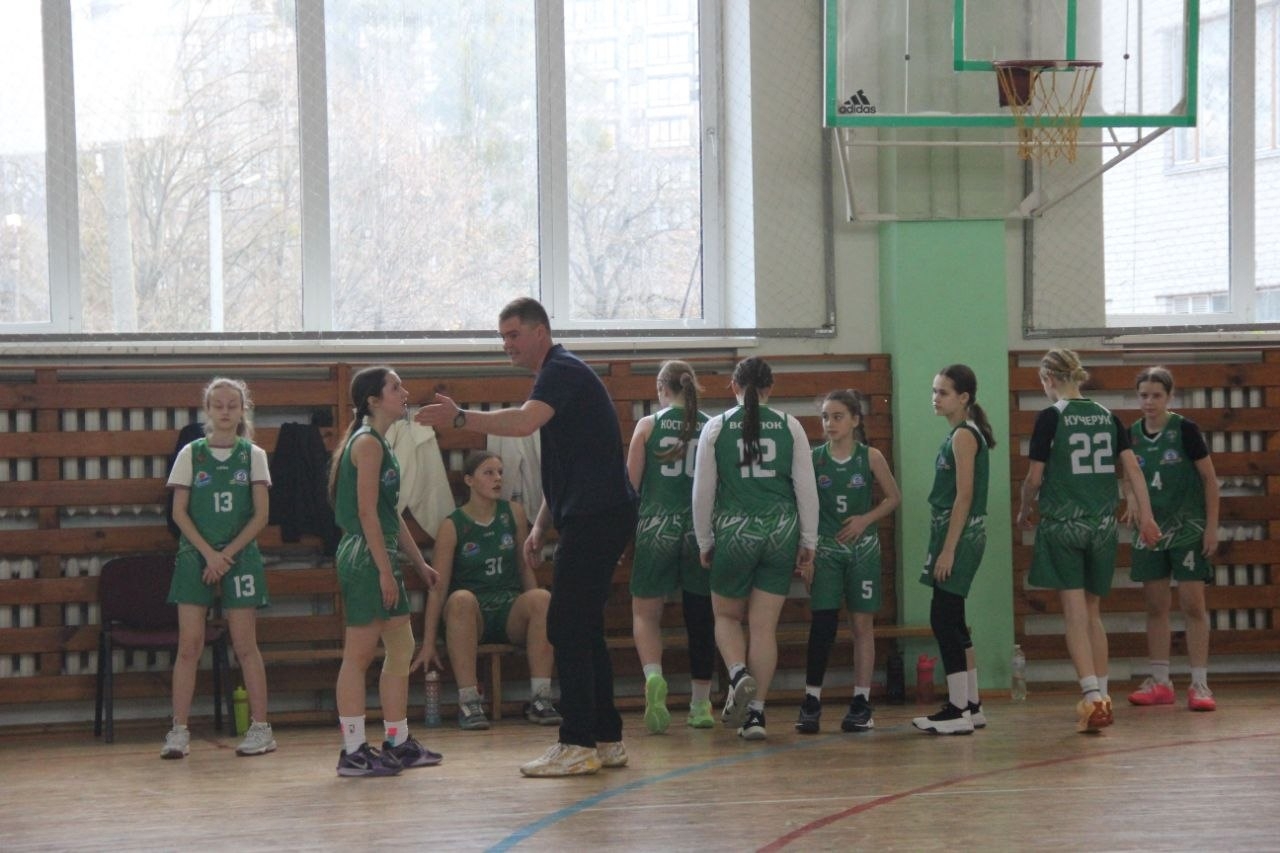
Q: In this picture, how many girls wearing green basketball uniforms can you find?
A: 9